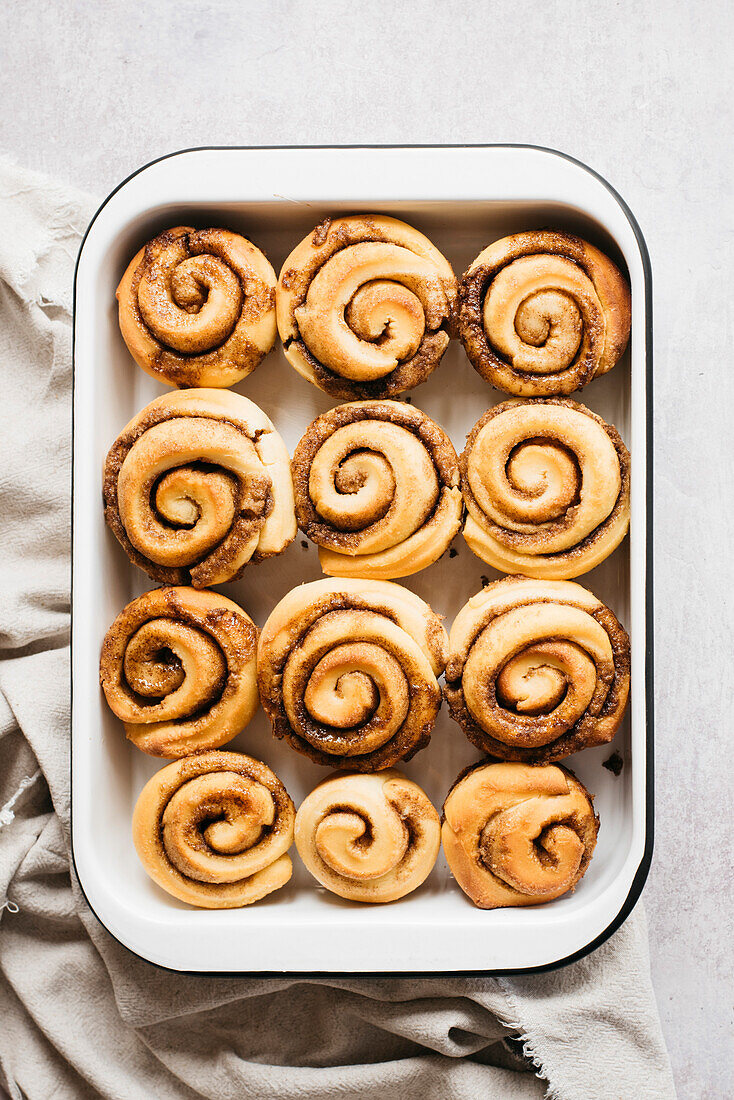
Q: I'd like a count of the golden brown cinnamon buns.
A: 12